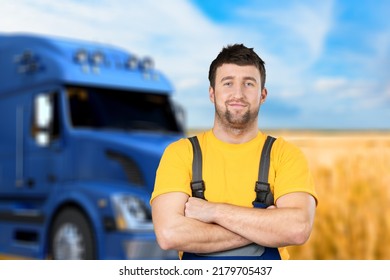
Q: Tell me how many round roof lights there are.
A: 4